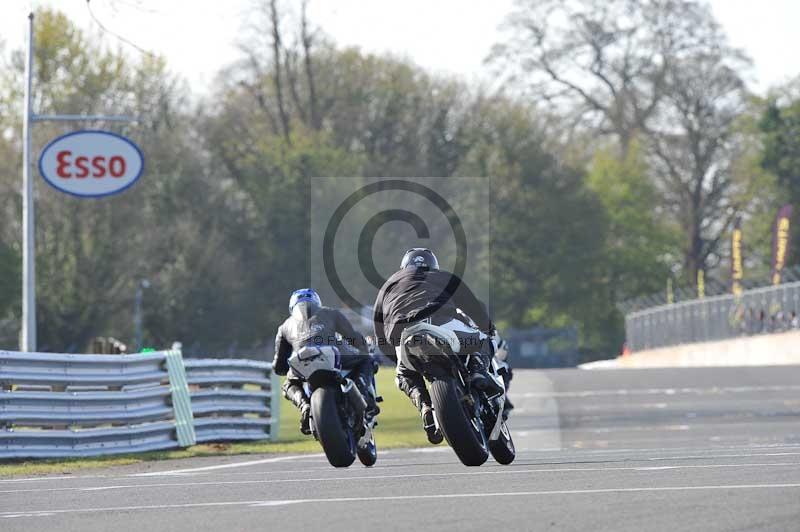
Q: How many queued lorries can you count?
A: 0